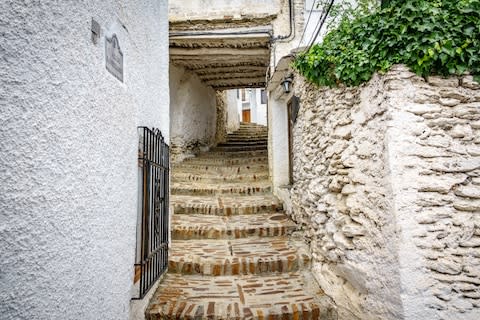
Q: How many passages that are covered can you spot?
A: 1